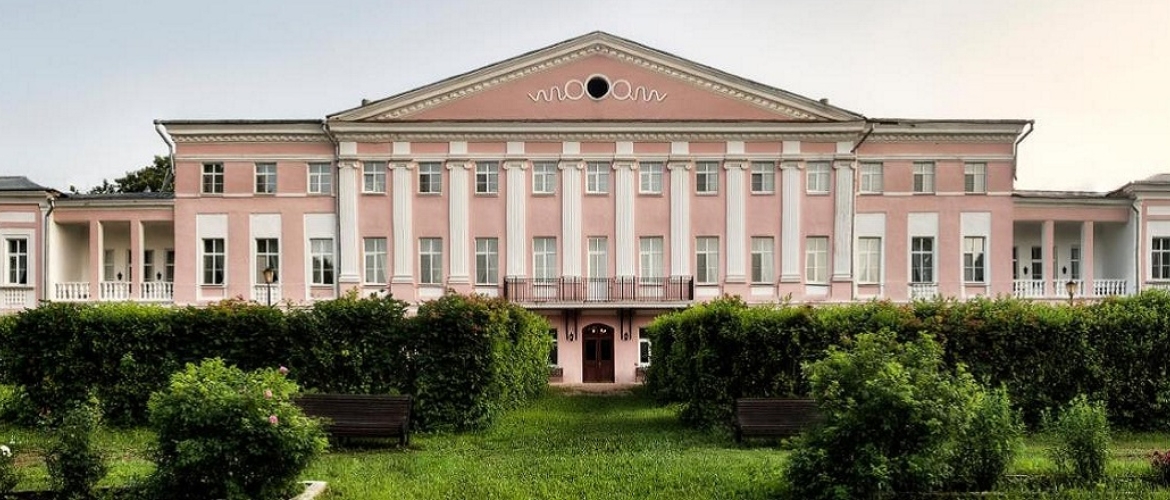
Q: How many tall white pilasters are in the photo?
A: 10